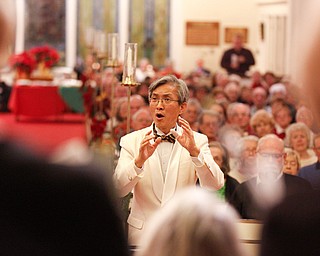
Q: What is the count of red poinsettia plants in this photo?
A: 2